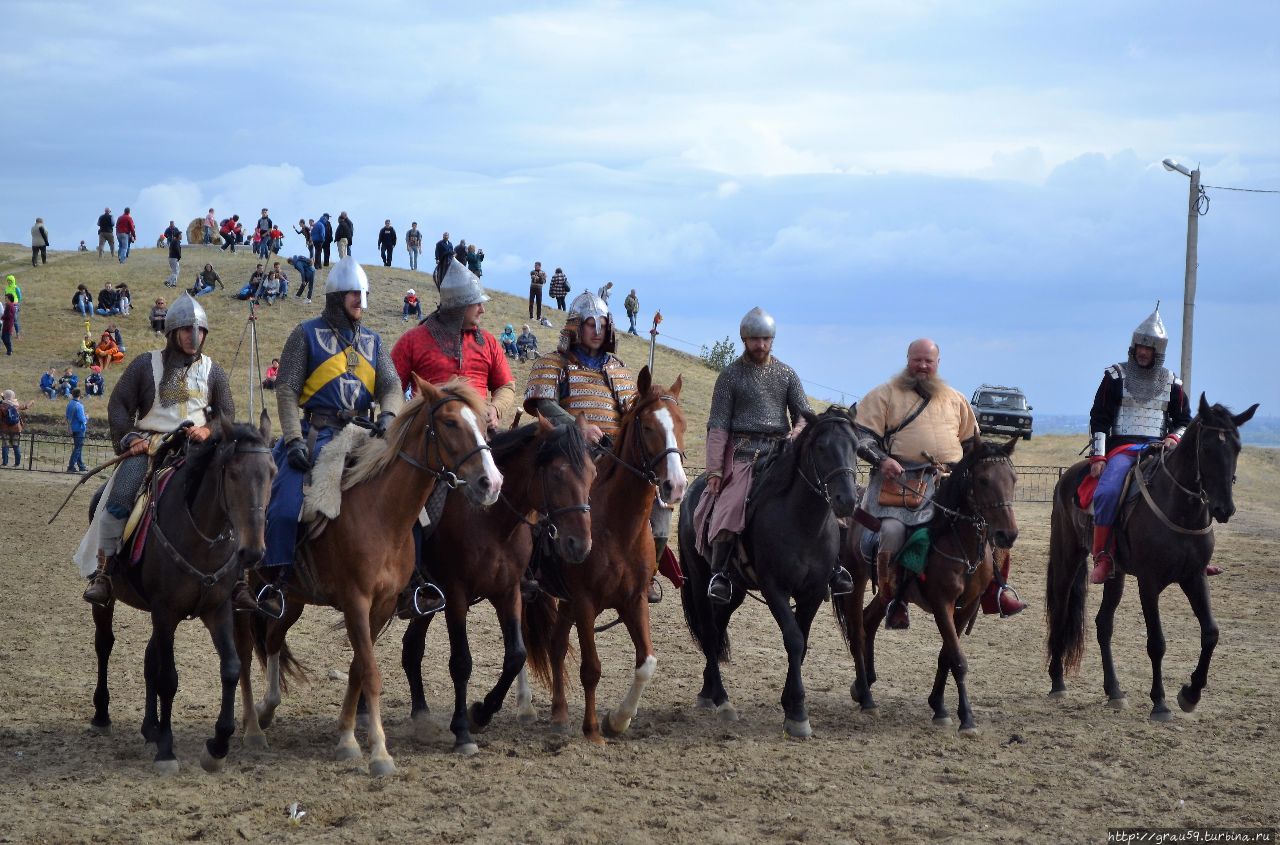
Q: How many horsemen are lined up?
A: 7